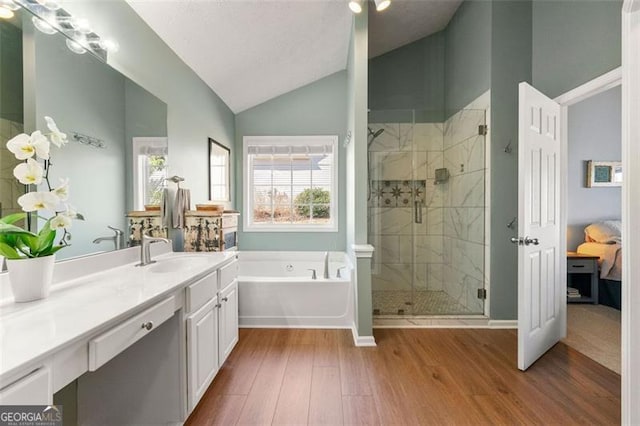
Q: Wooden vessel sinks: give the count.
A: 0